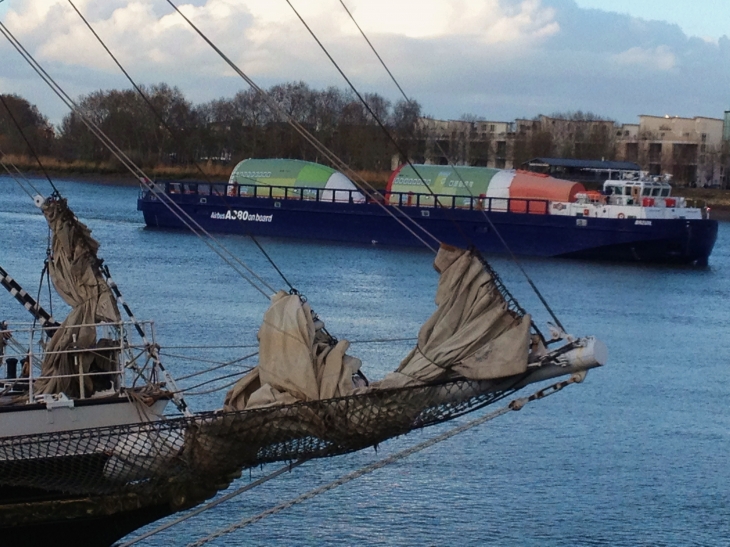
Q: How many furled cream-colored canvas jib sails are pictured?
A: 3